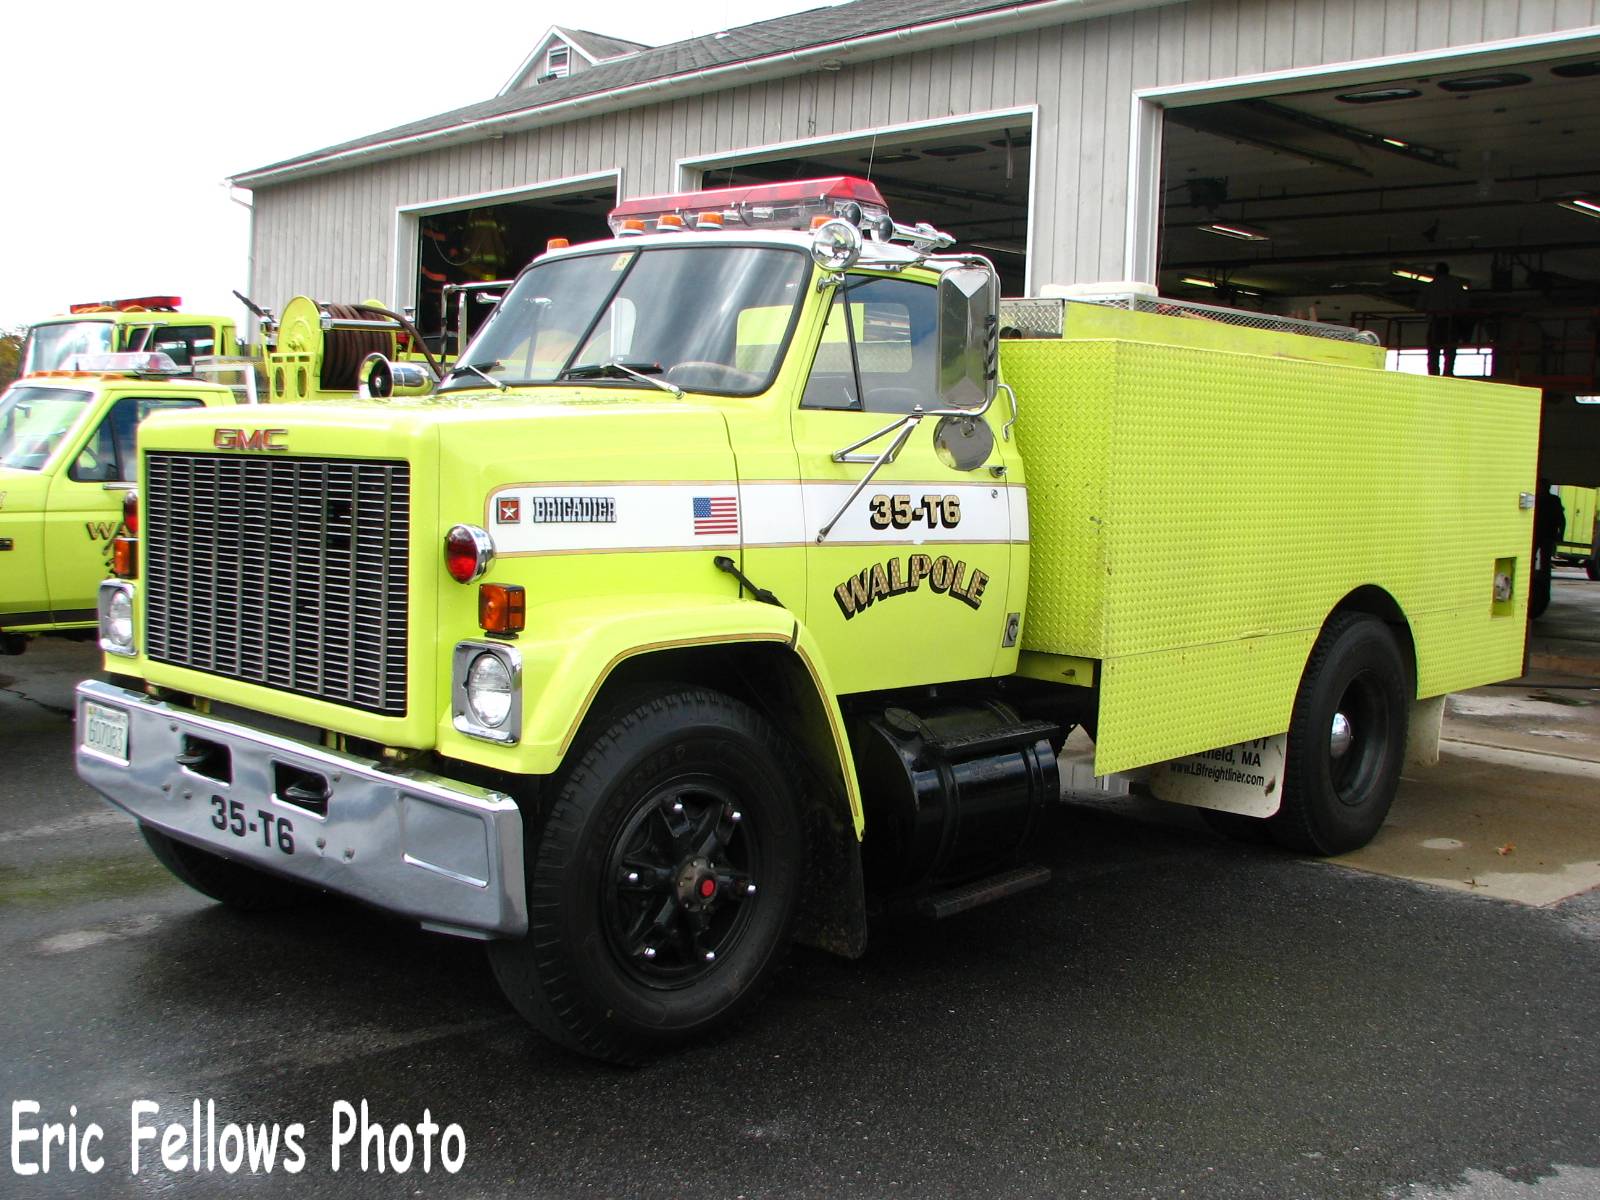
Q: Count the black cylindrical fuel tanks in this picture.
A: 1